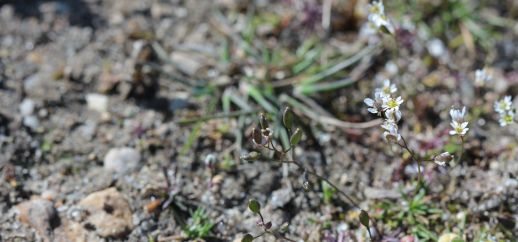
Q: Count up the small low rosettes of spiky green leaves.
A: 2